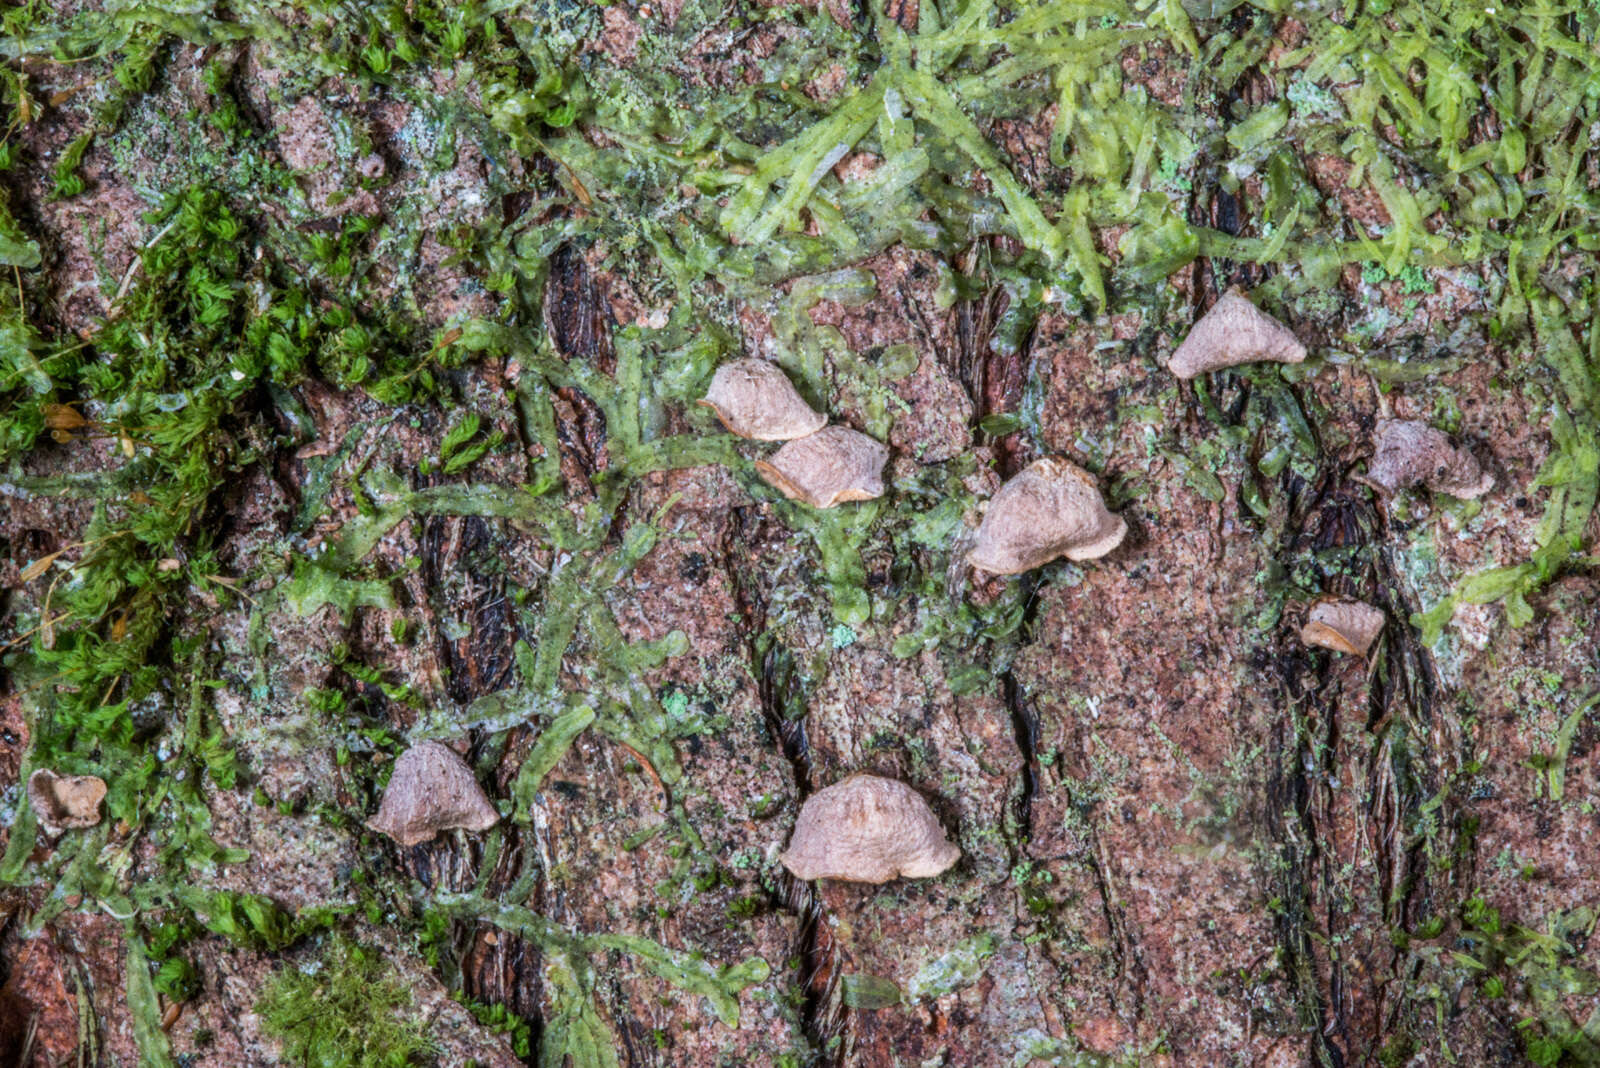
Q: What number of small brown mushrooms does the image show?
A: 9